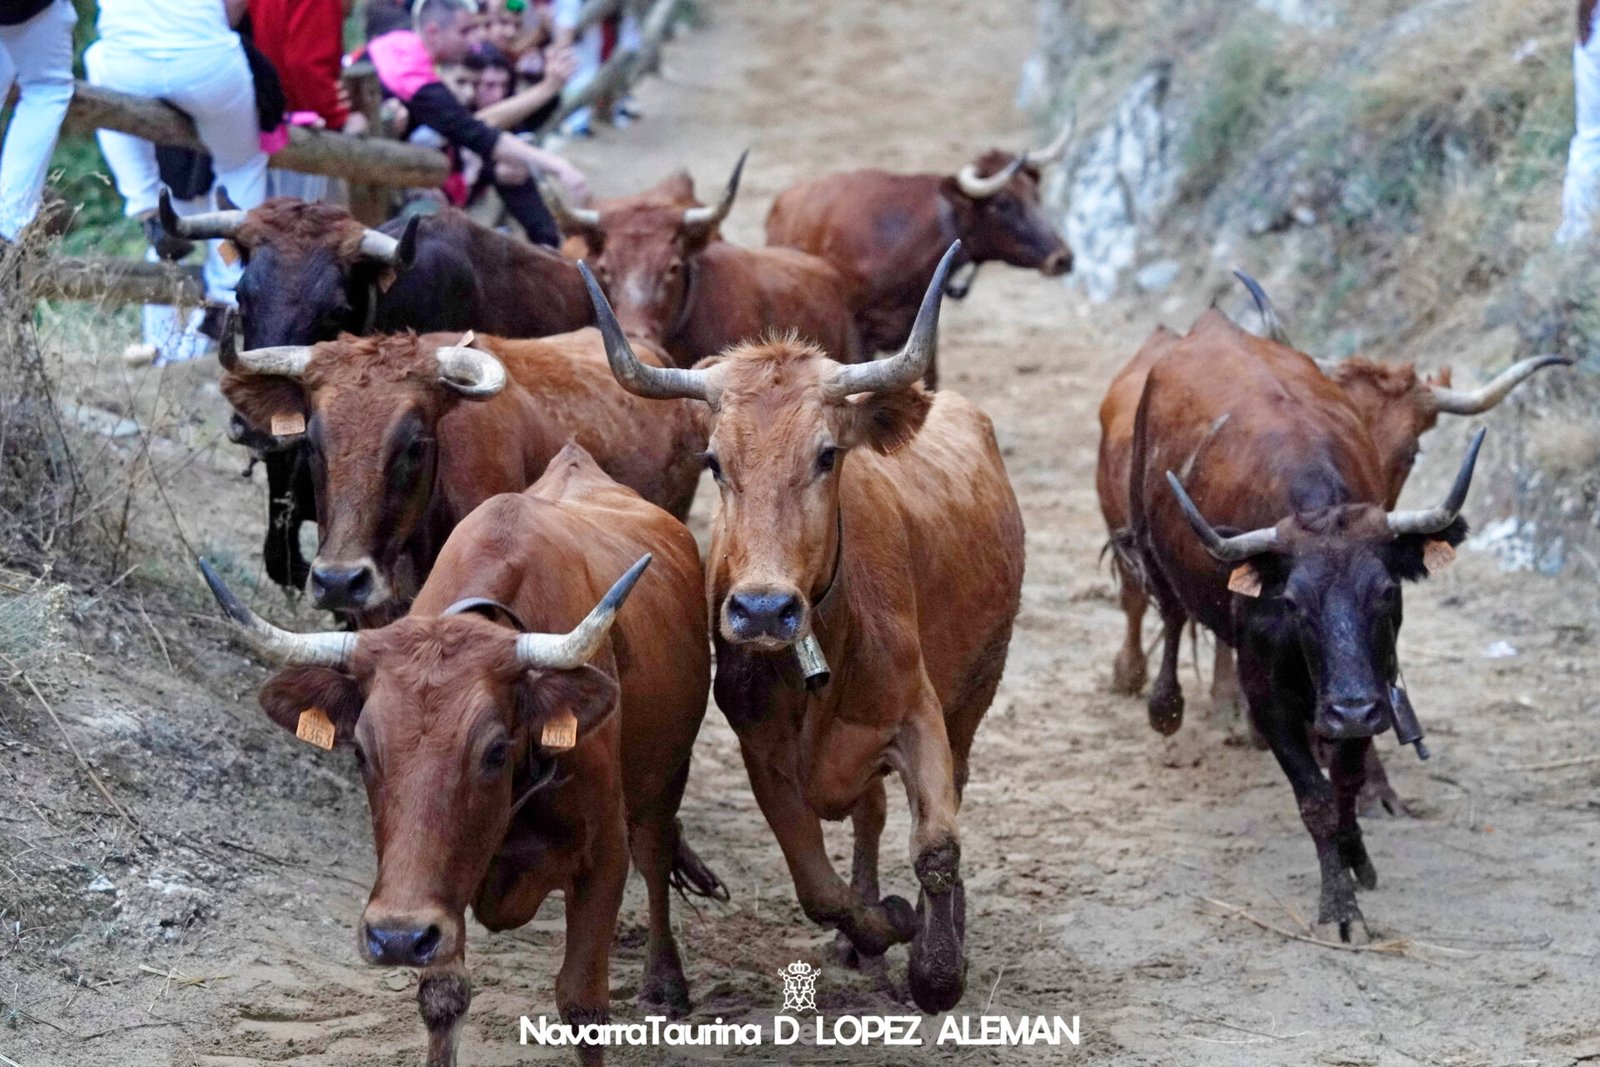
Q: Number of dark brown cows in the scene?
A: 2